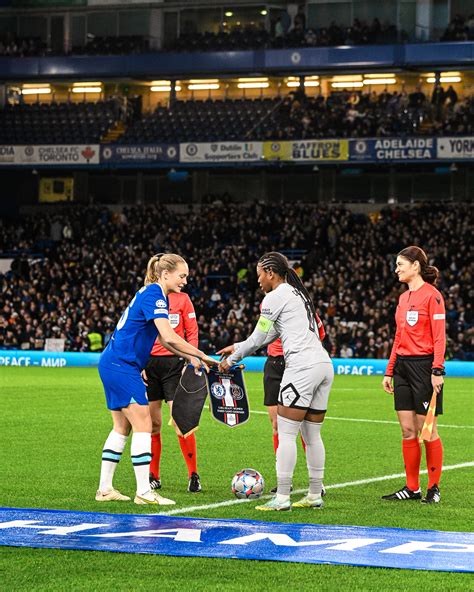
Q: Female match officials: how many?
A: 3